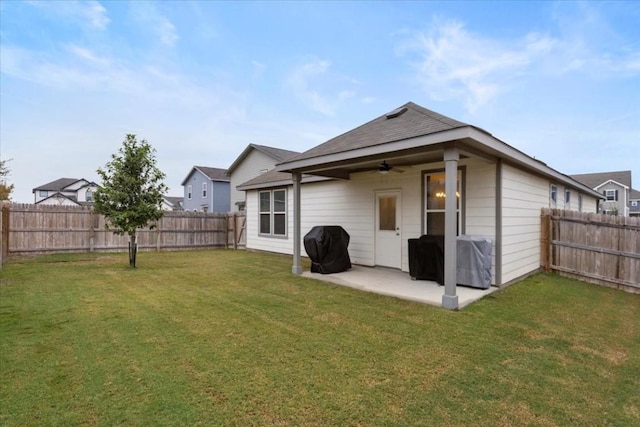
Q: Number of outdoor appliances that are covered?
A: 3